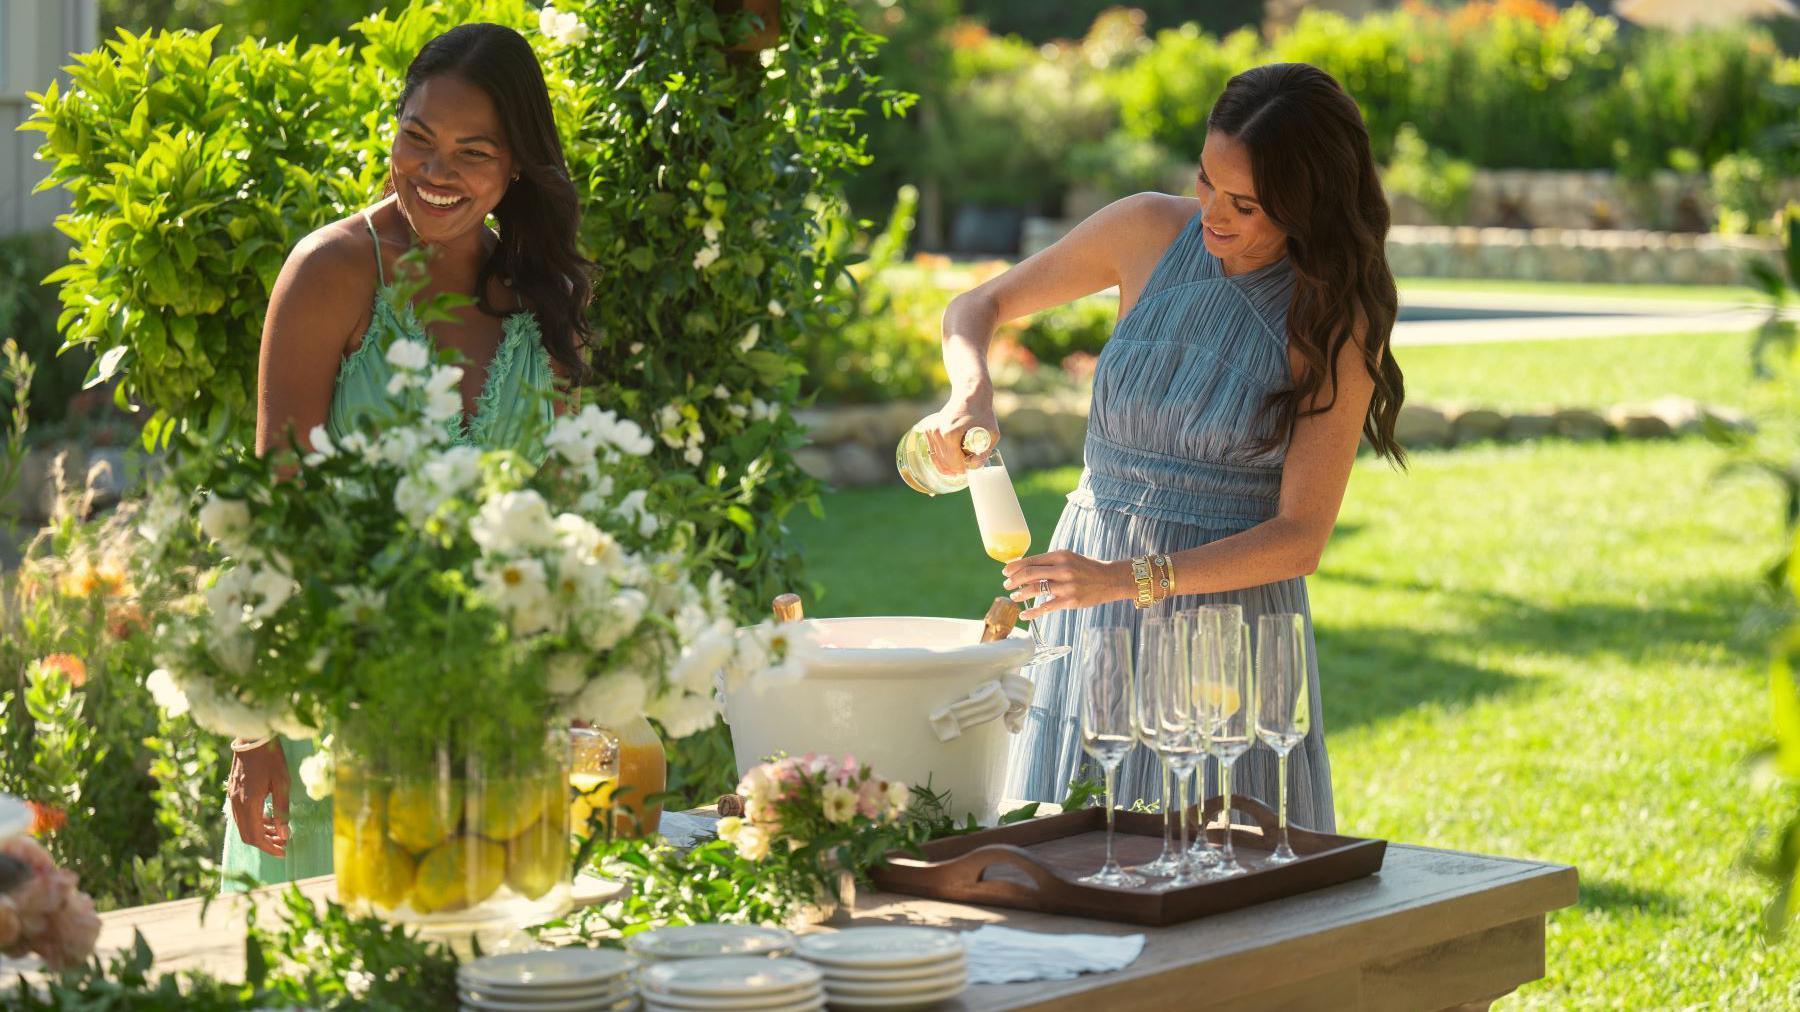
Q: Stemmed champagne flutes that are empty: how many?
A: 6